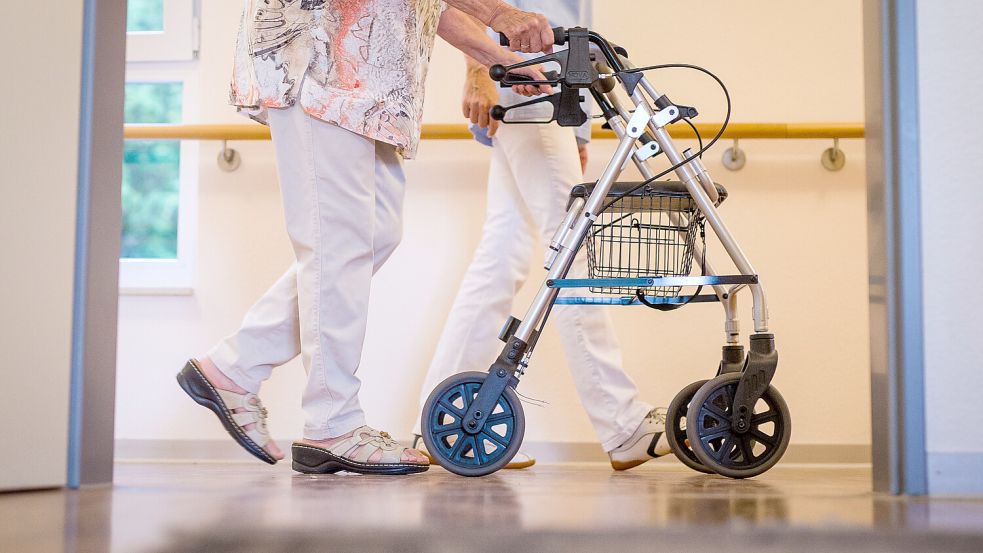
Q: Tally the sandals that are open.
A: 2